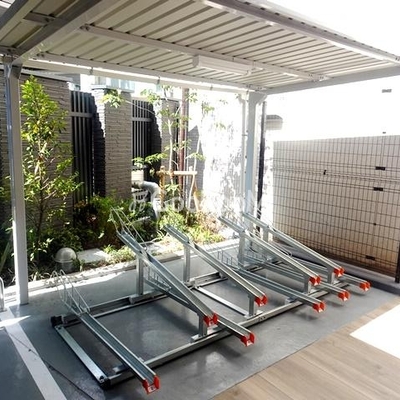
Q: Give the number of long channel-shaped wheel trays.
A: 9